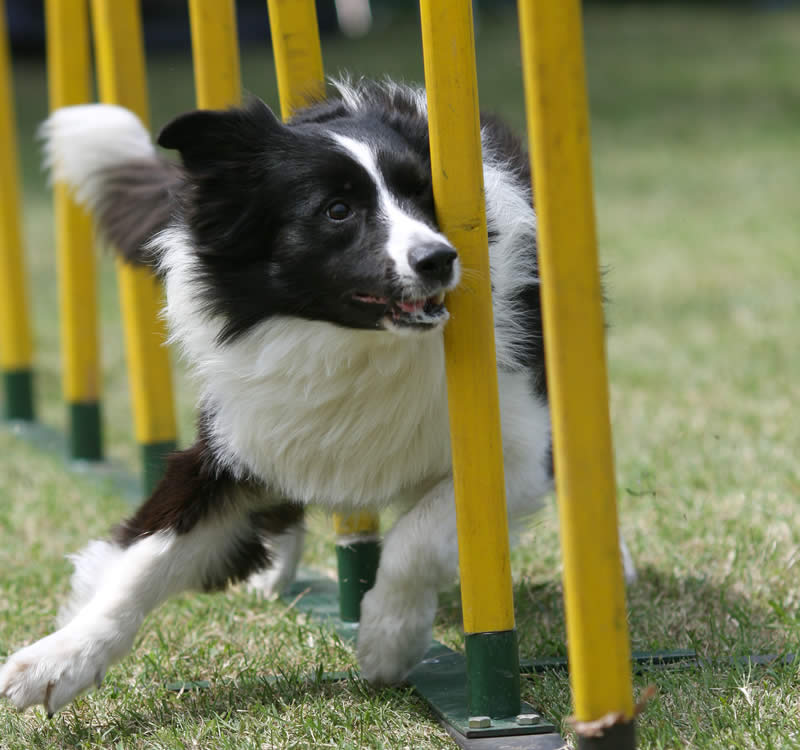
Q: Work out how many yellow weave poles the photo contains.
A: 7